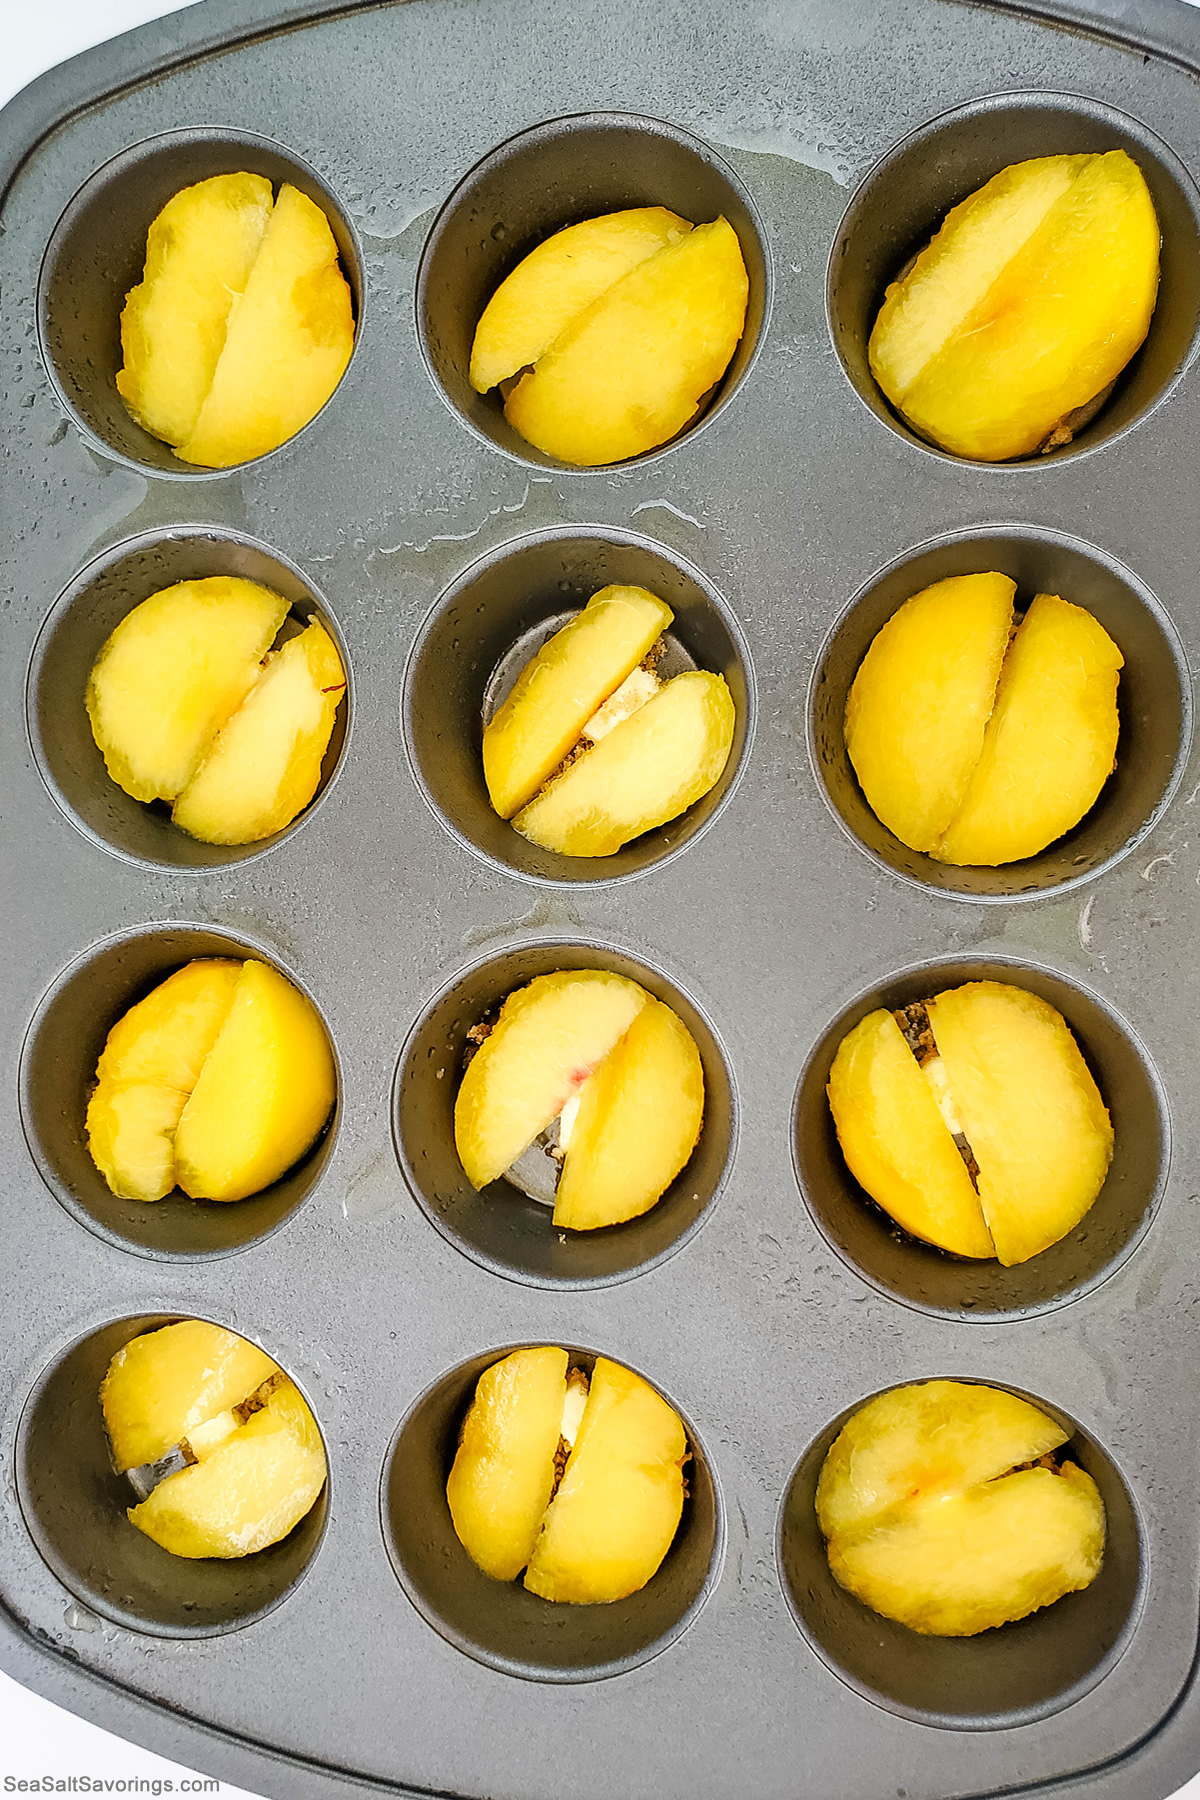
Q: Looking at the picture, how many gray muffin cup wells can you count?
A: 12